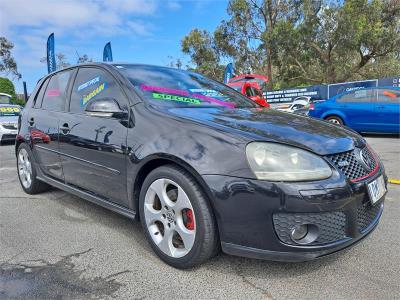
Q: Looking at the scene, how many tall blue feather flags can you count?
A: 3